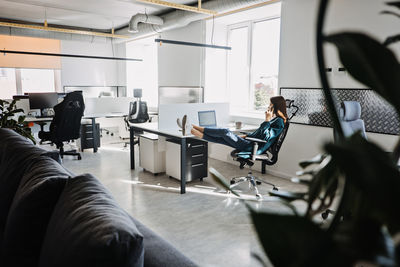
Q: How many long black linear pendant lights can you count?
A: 2